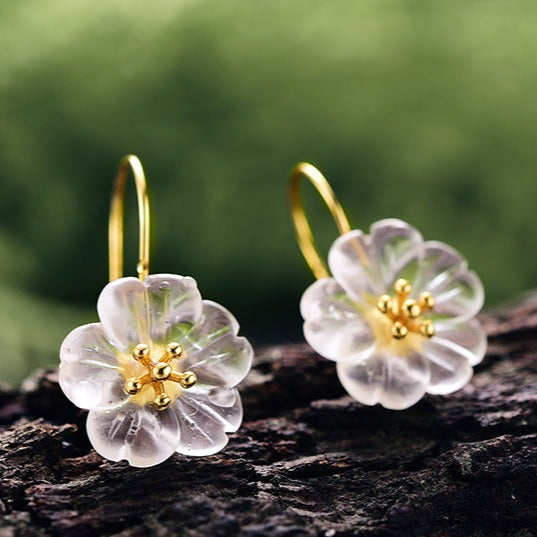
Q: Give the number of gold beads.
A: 12